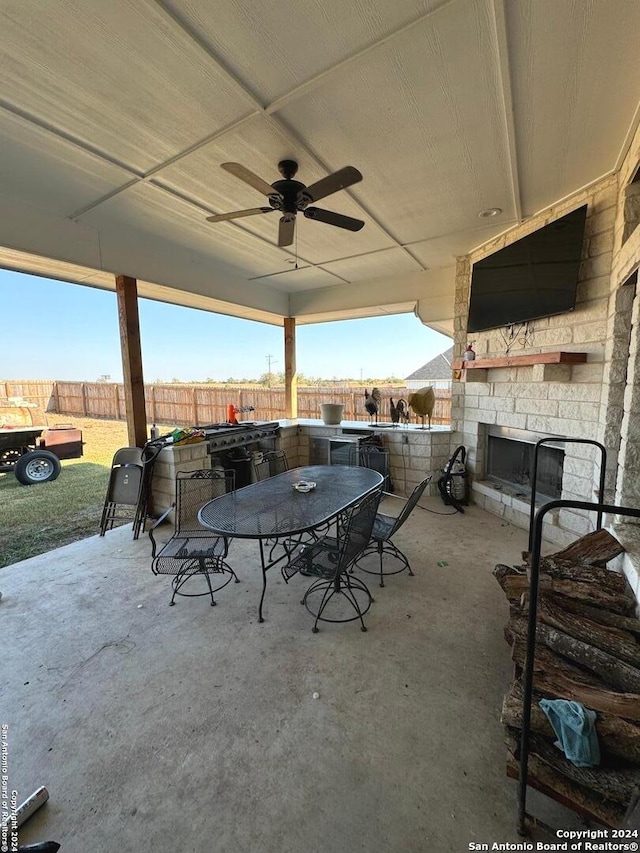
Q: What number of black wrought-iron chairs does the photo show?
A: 5